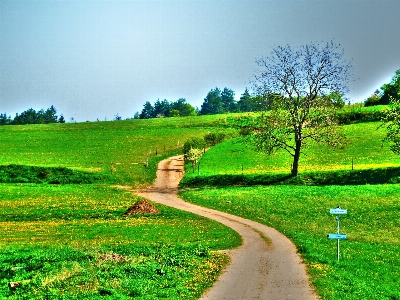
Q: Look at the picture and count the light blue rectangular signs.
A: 2